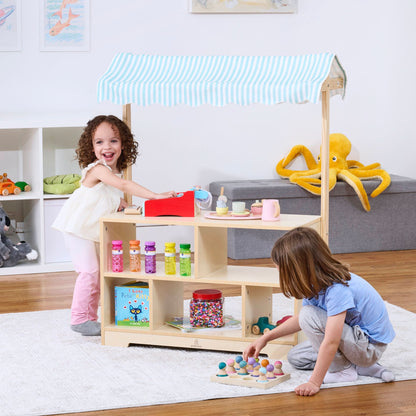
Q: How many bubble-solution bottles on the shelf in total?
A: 5